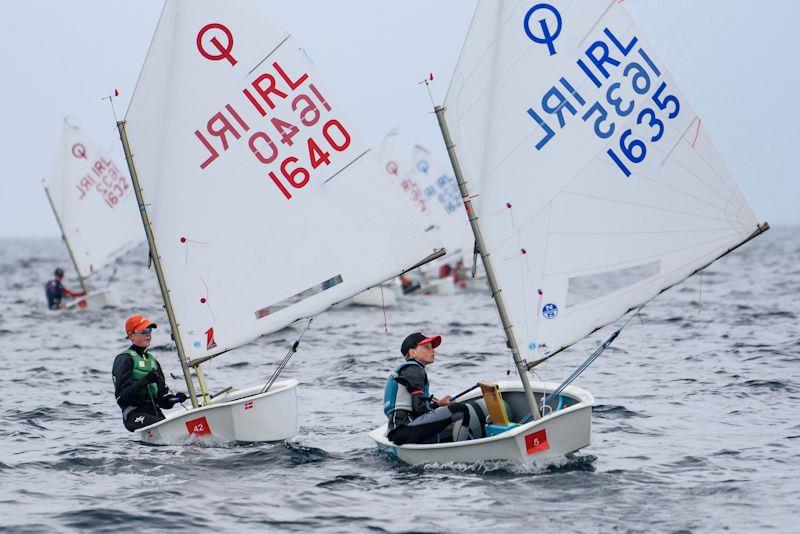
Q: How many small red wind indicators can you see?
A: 2